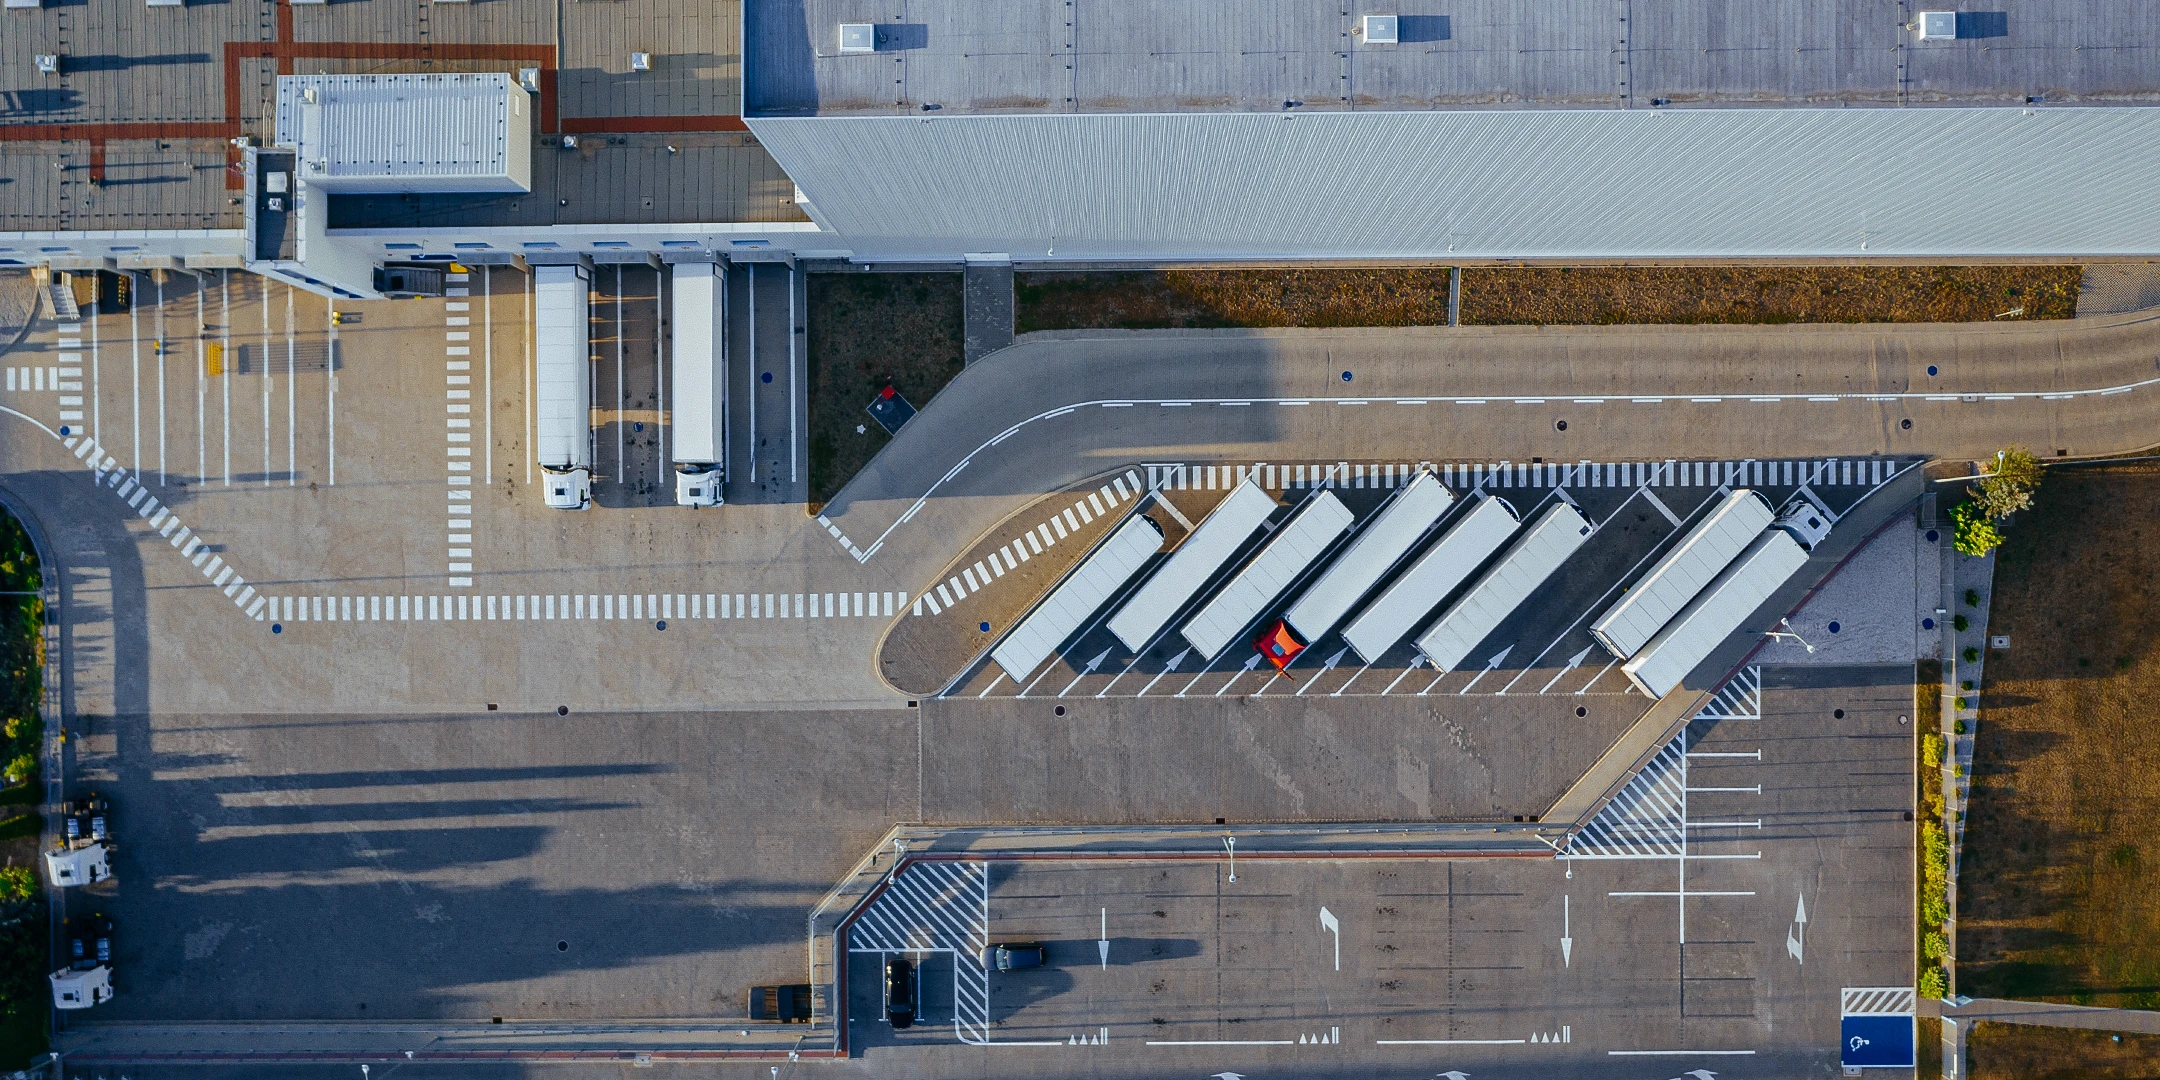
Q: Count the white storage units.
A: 10